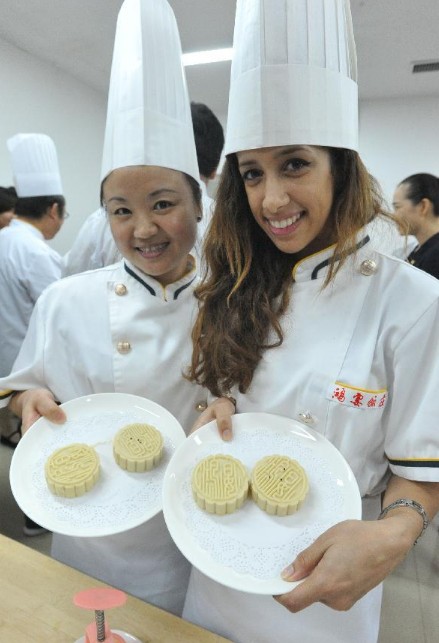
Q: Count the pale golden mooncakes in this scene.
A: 4